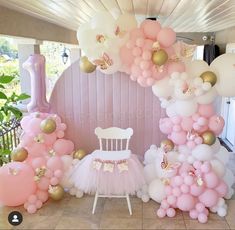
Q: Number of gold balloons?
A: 9